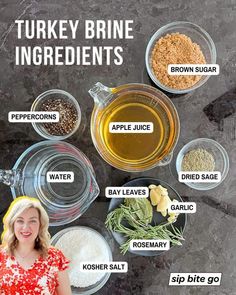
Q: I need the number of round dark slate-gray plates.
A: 1